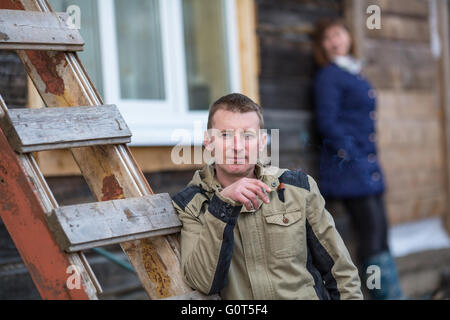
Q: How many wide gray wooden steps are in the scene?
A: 3